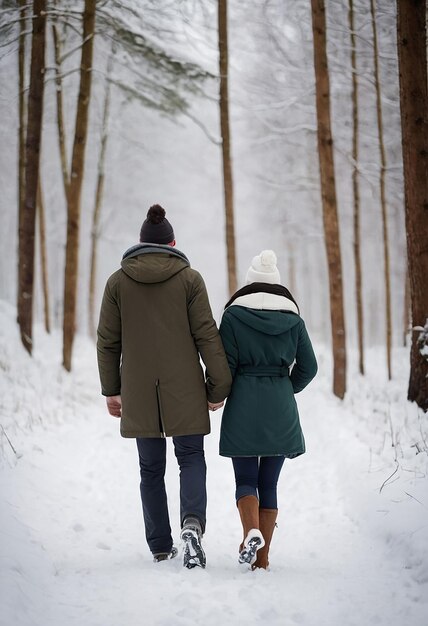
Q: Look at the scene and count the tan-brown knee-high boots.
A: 2